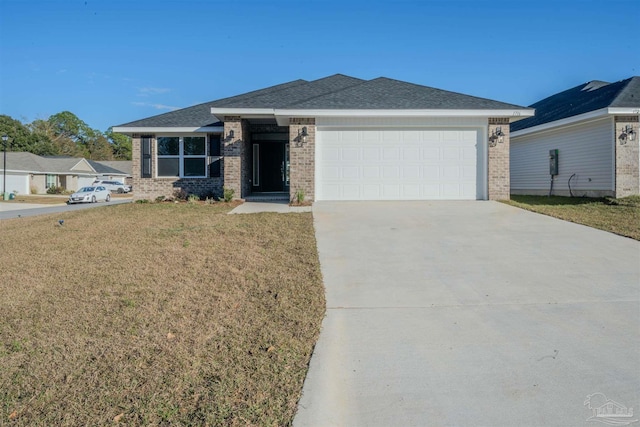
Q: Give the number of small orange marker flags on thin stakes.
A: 0